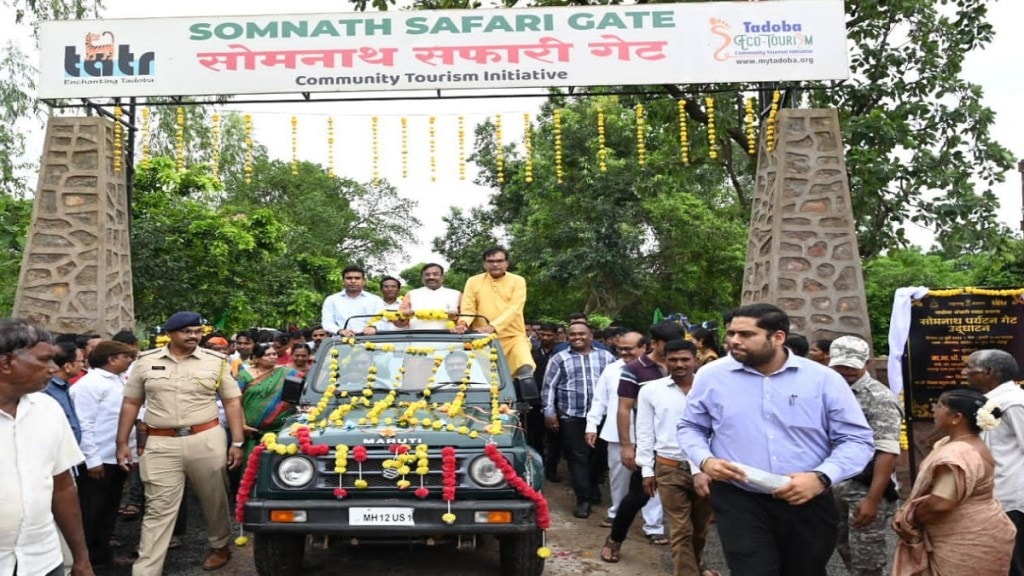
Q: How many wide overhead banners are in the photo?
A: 1